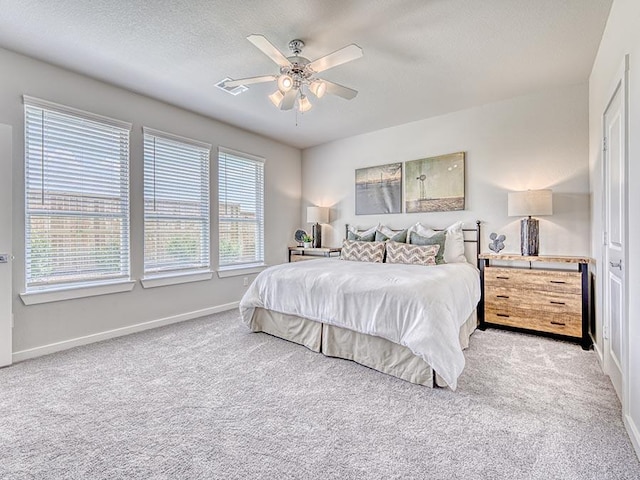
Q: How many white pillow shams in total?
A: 3